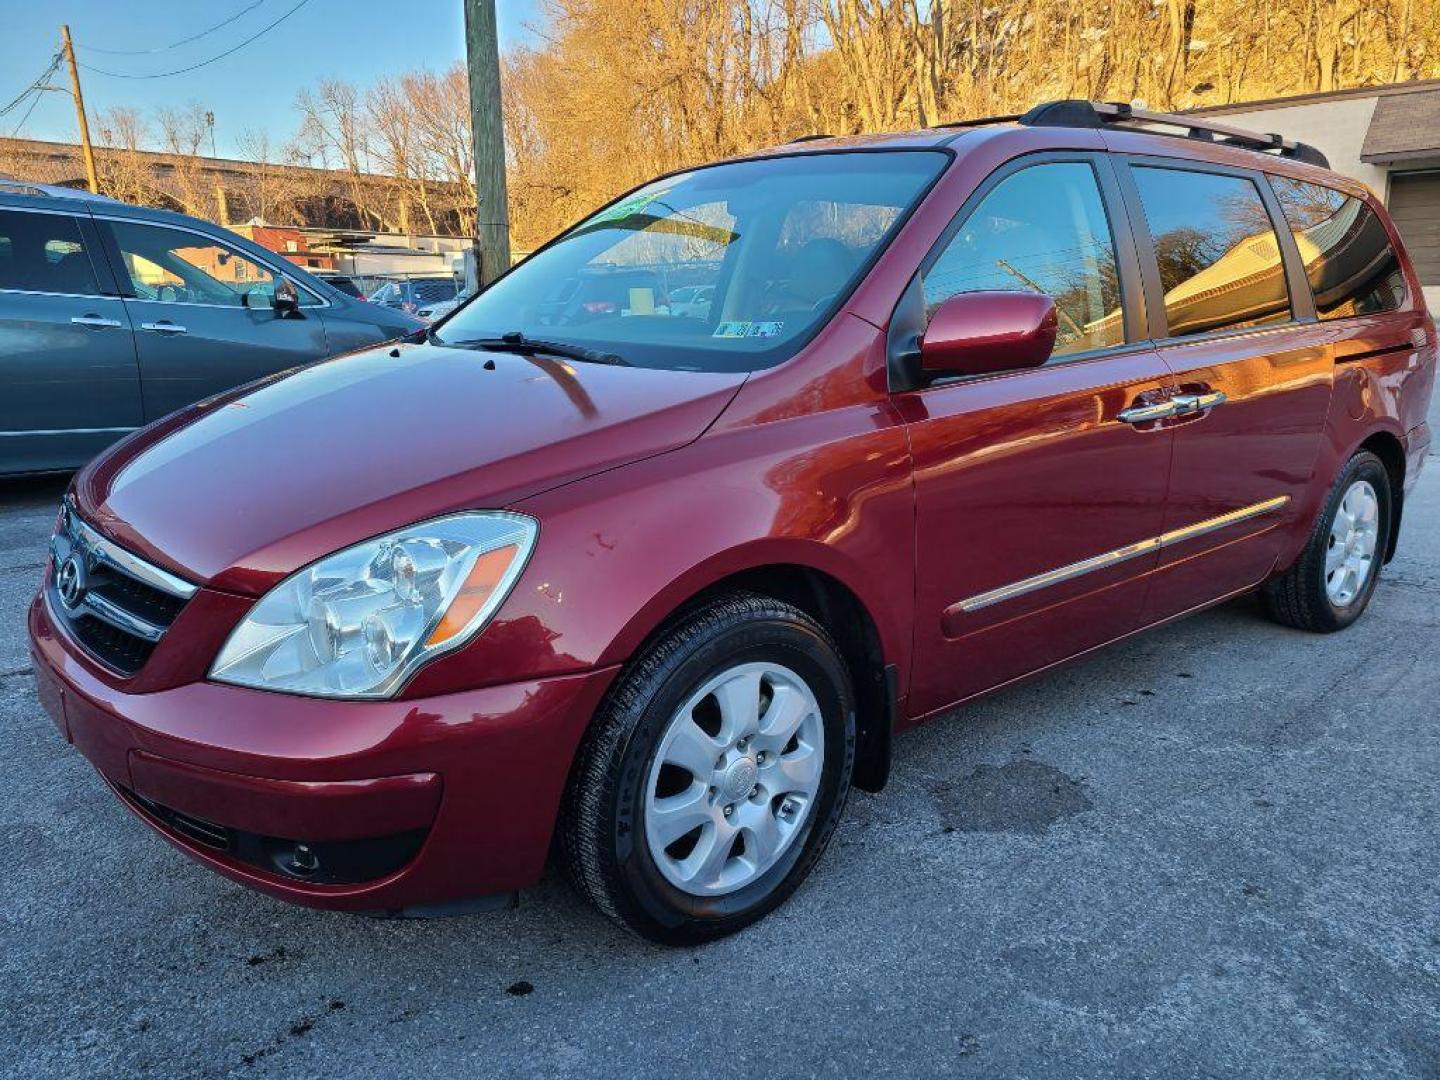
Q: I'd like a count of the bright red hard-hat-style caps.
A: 0